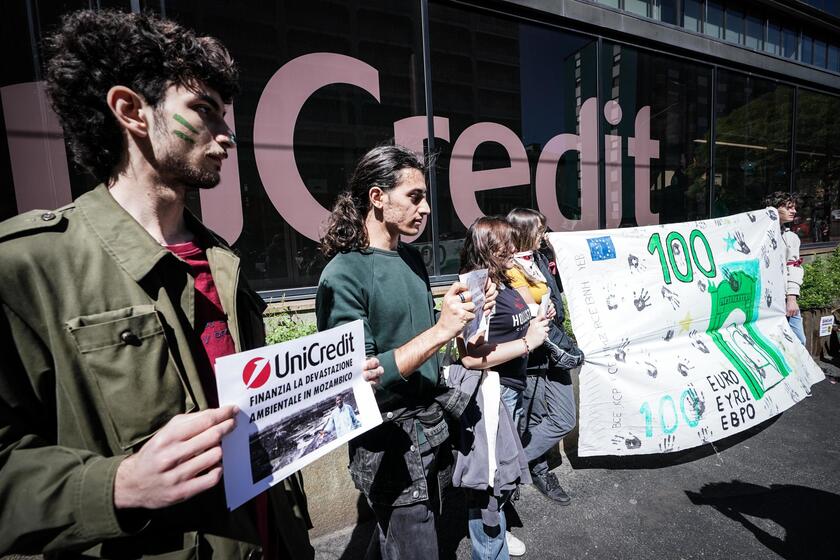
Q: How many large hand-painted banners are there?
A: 1